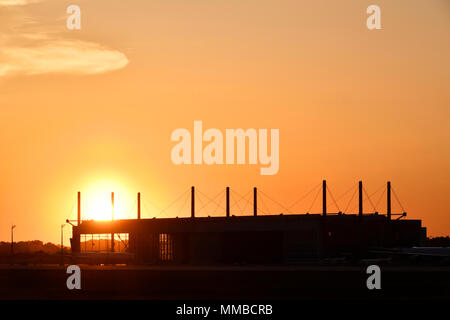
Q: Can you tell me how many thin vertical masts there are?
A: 9